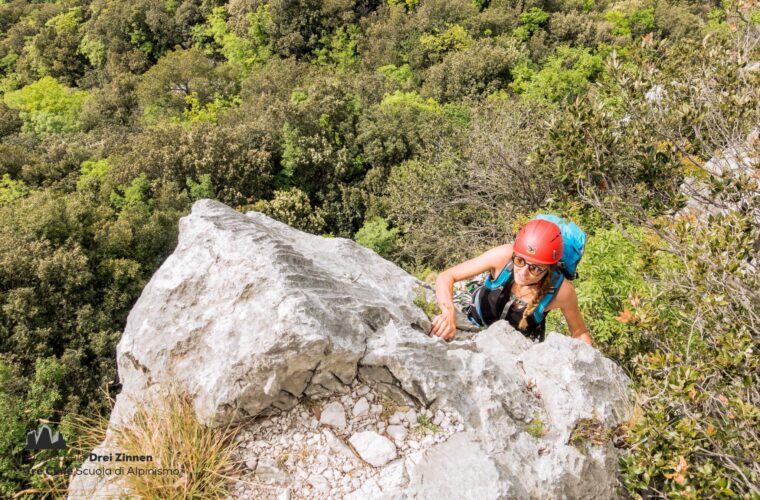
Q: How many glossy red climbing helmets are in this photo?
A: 1